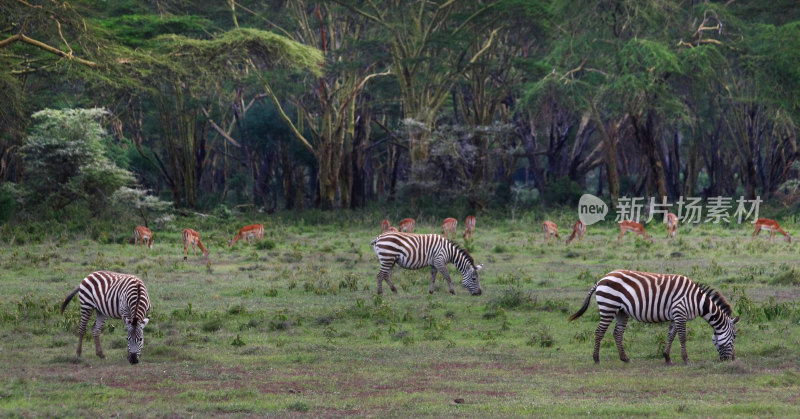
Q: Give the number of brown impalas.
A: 12